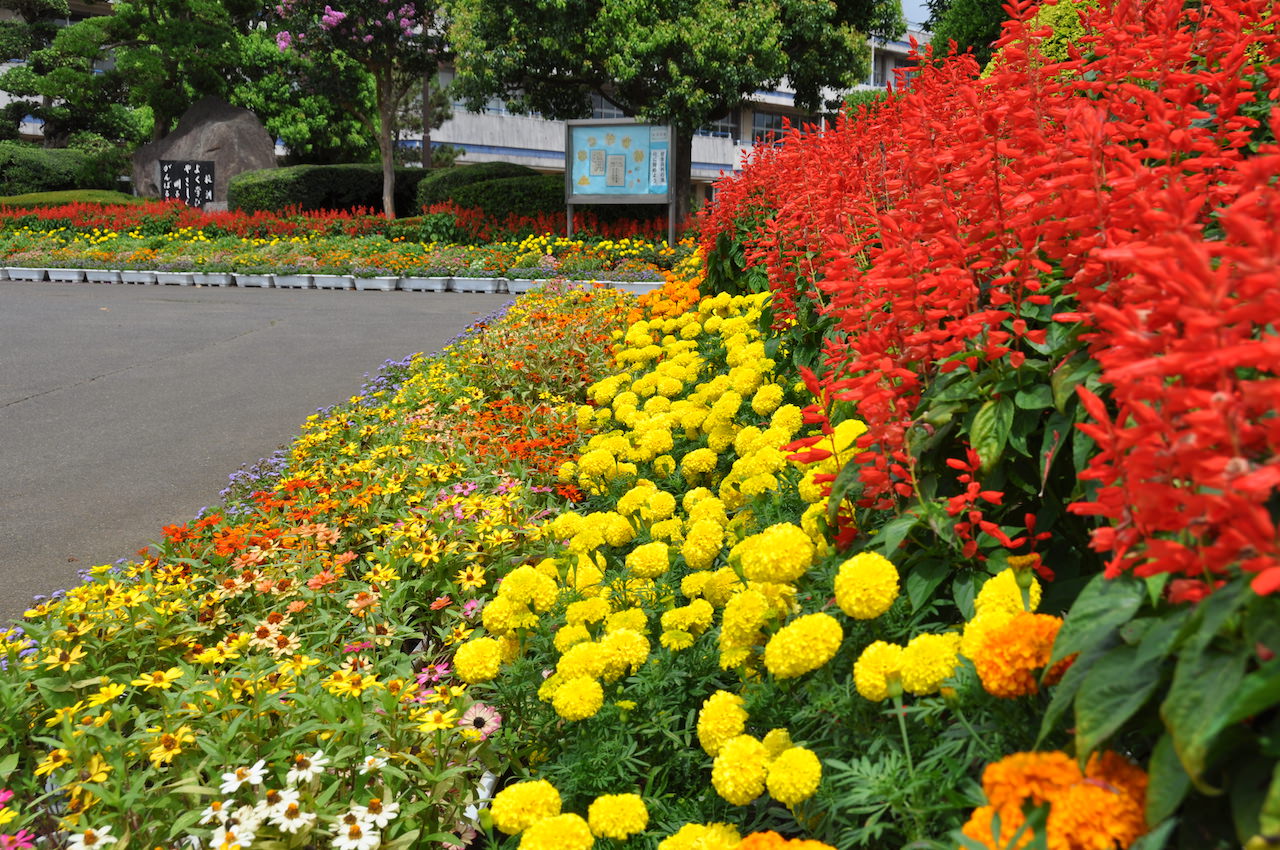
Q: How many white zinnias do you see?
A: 12